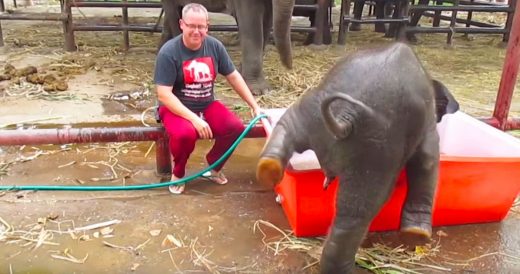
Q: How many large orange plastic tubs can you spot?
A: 1